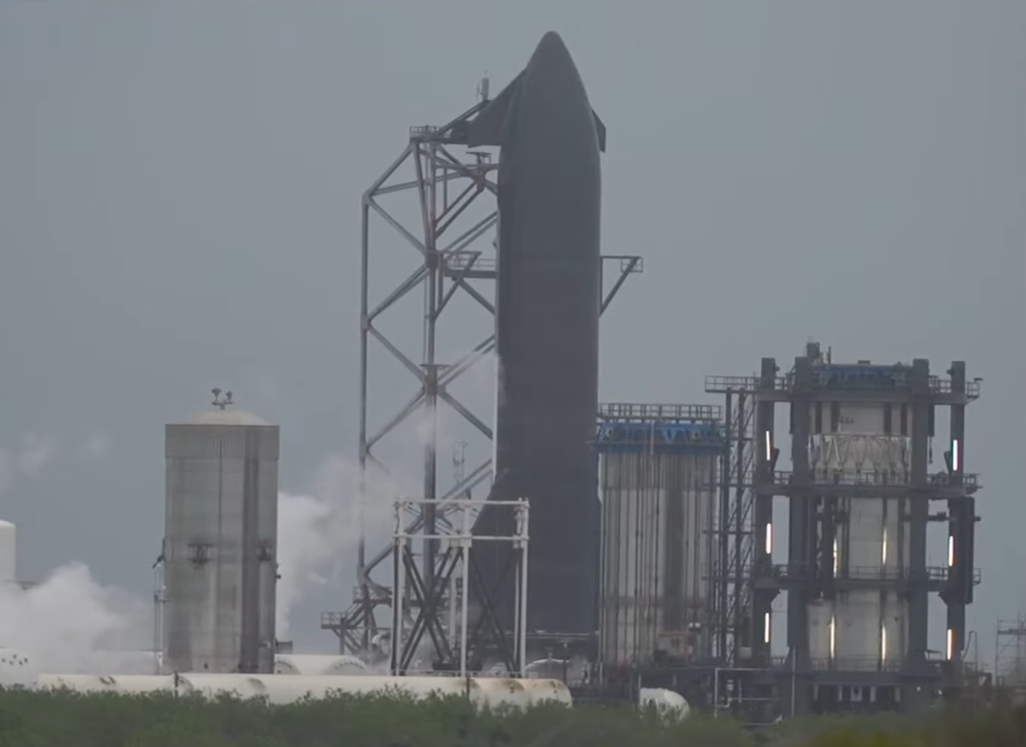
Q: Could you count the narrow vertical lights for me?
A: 10